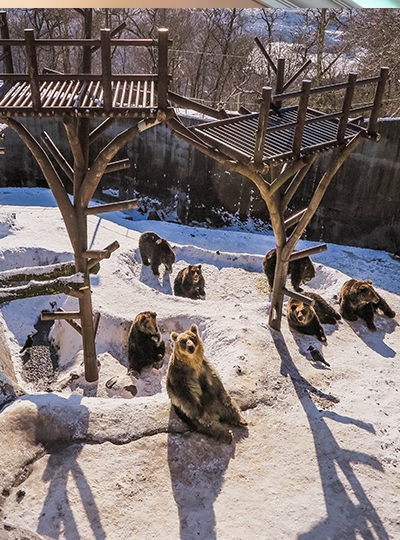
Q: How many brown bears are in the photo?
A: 7